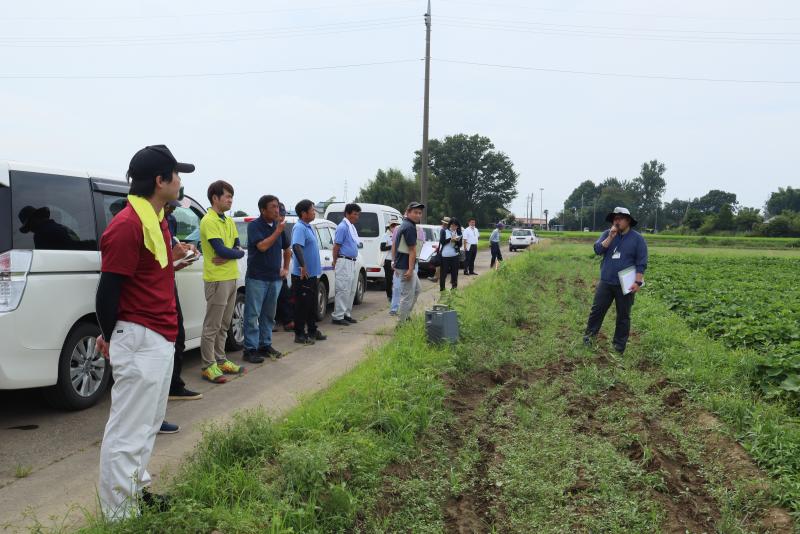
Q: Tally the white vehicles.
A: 5